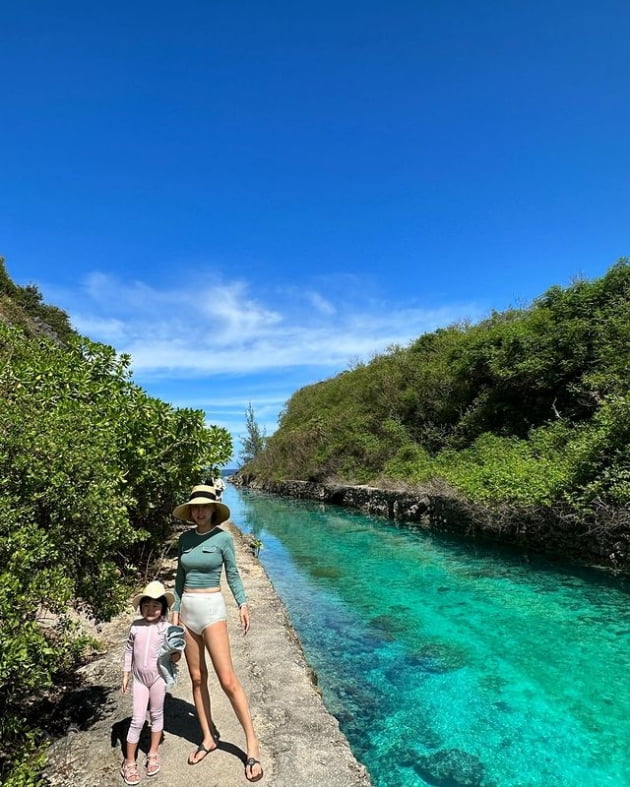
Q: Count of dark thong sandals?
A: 2